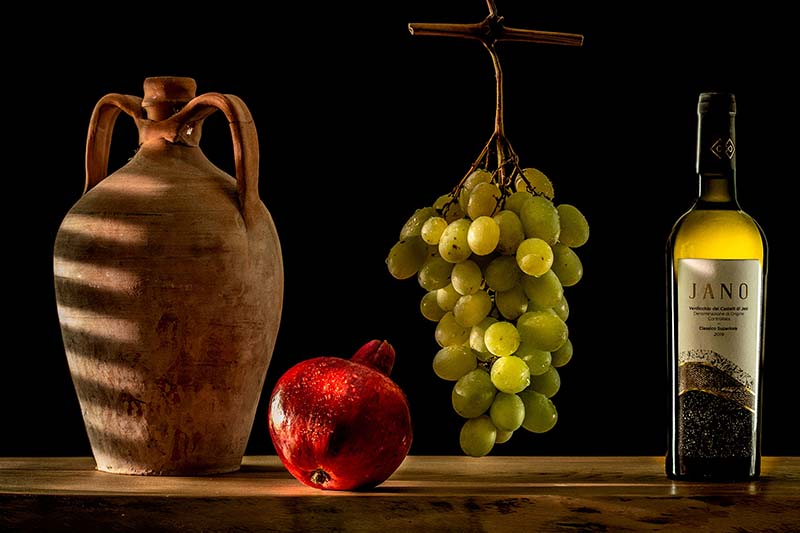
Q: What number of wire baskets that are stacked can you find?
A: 0